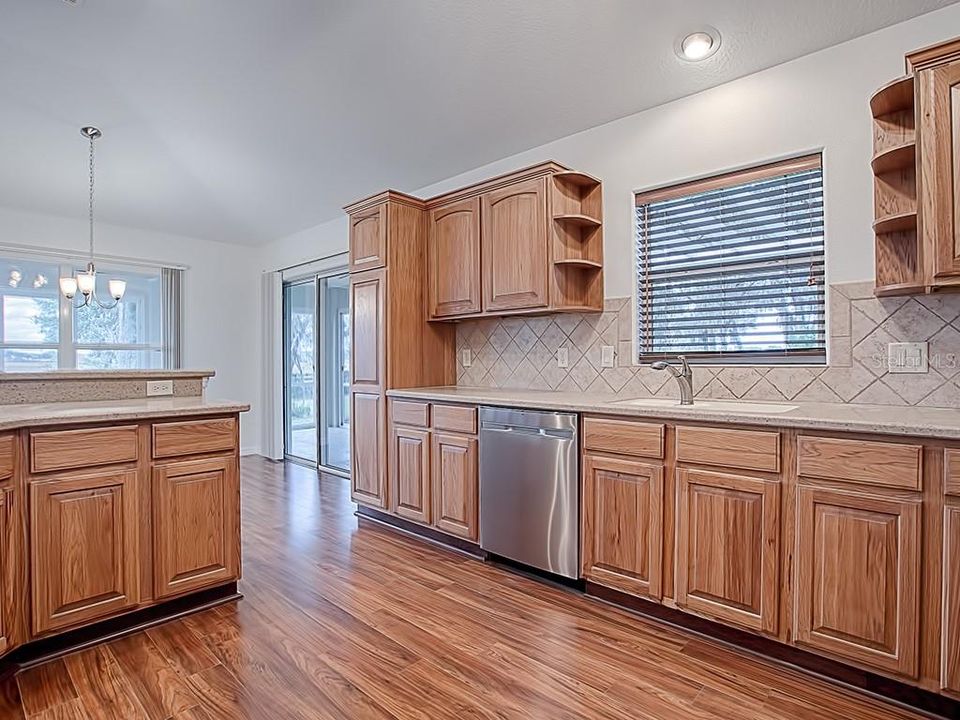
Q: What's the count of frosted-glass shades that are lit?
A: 3